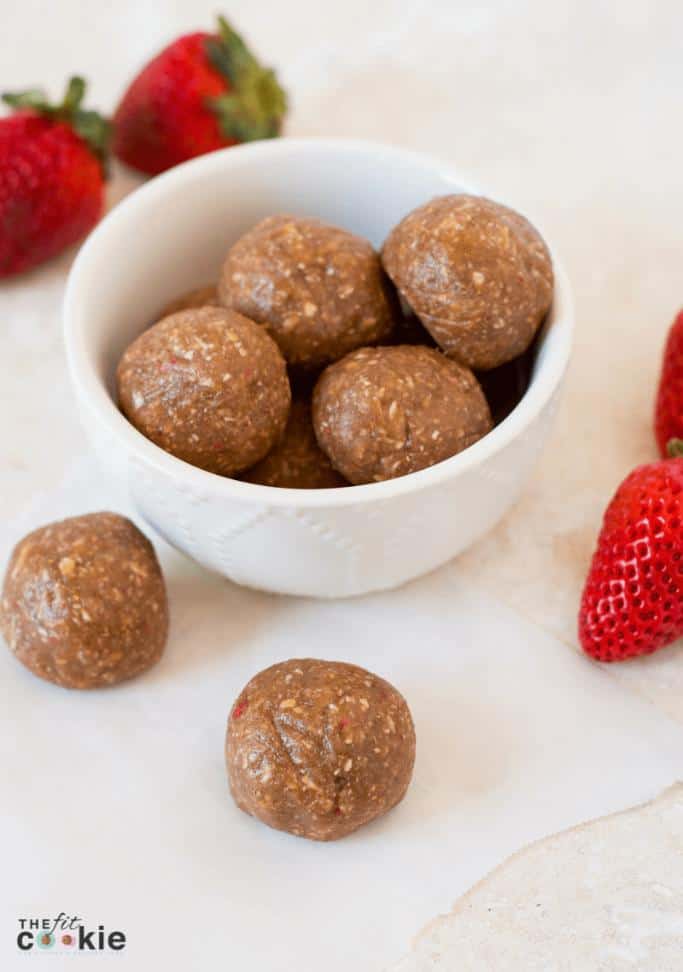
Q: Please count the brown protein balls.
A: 8